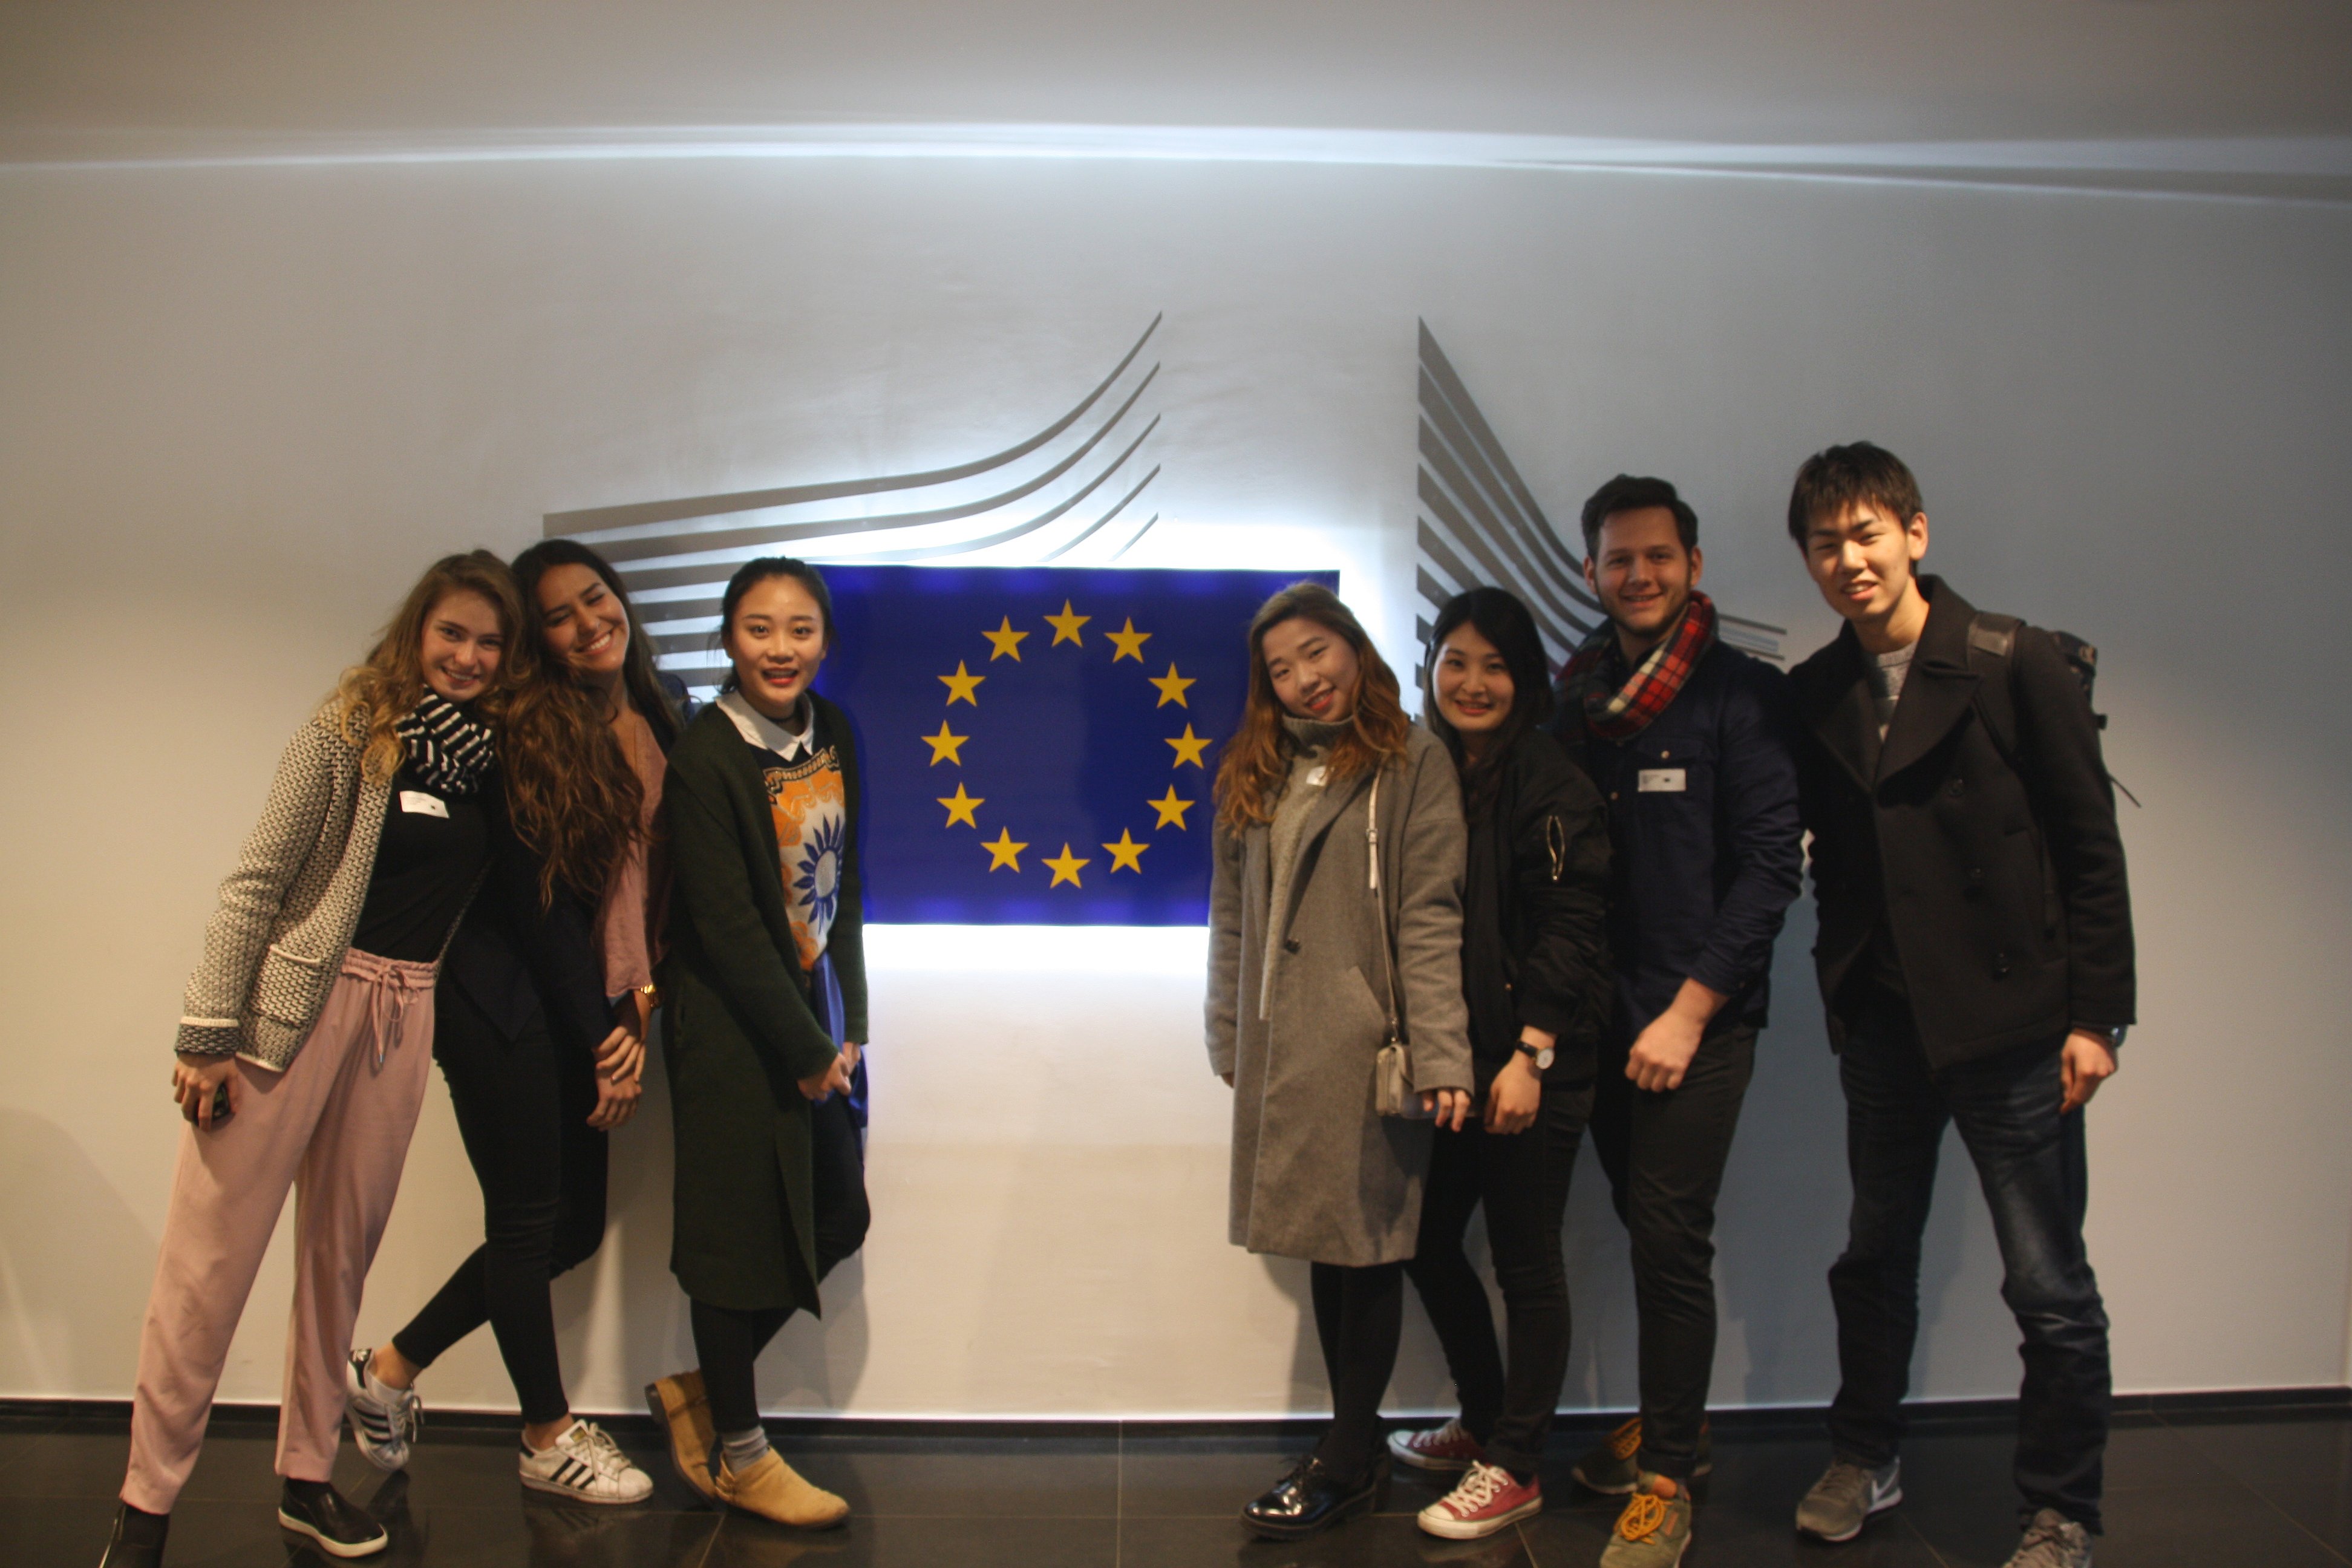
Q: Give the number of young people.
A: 7